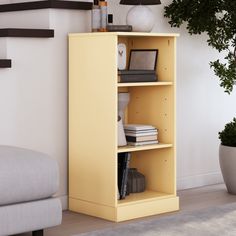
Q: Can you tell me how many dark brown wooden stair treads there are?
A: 3